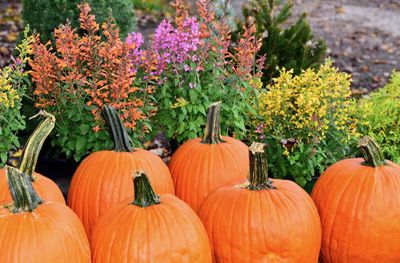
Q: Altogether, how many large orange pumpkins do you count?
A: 7